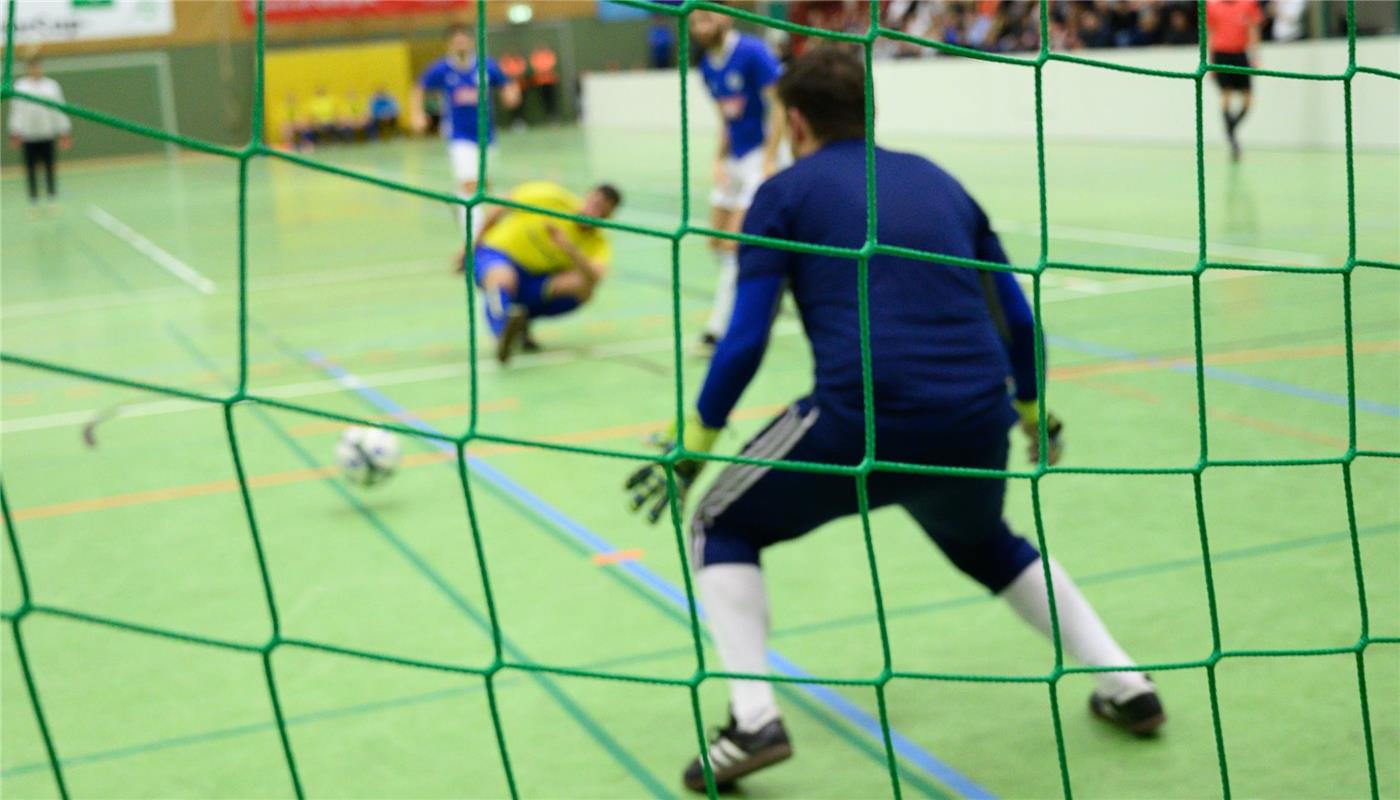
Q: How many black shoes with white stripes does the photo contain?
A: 2